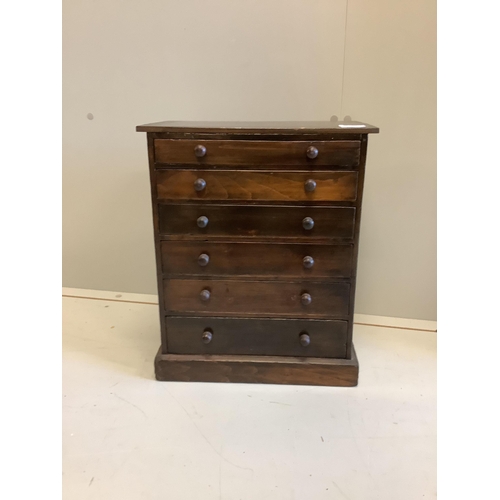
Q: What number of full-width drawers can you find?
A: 6